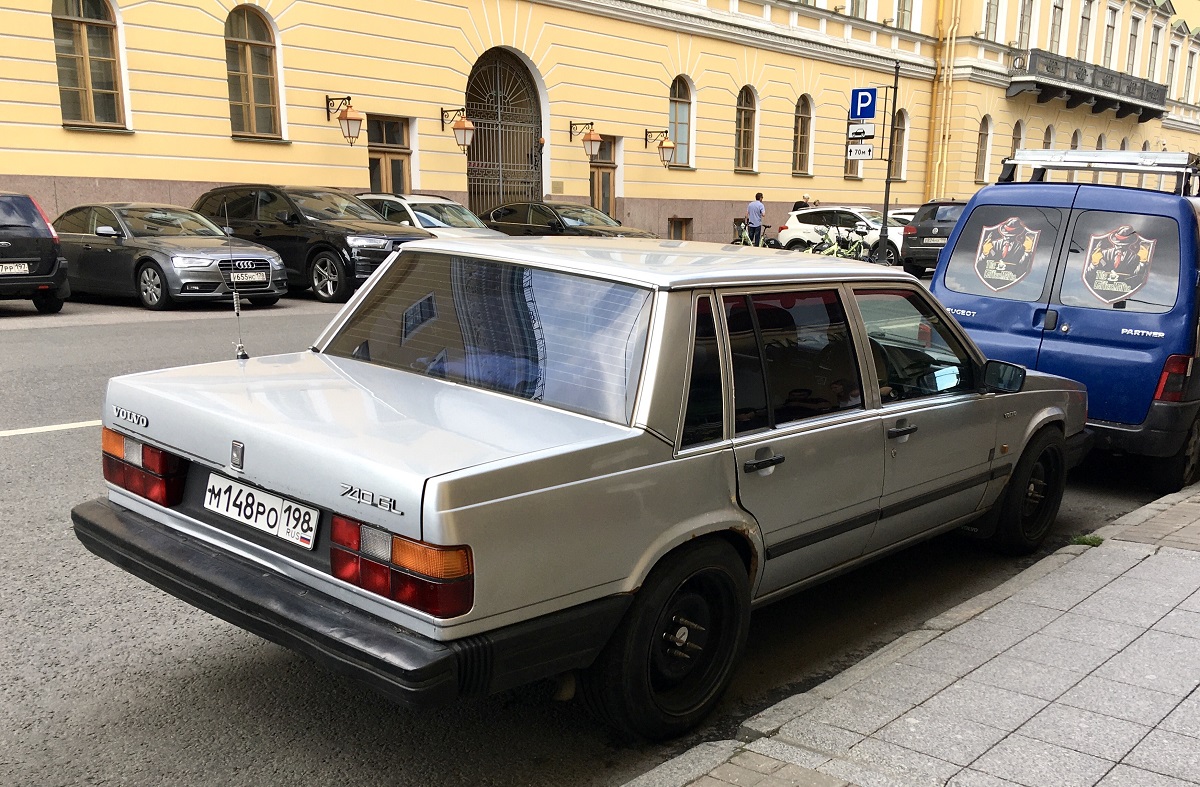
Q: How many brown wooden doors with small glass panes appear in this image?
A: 2